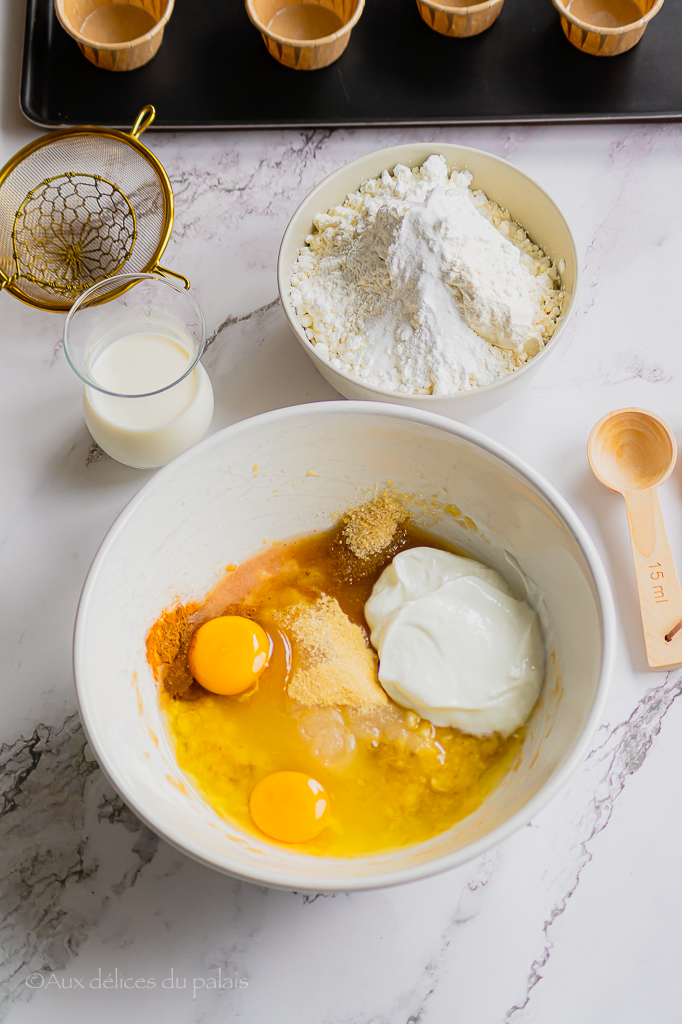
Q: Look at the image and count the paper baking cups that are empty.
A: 4